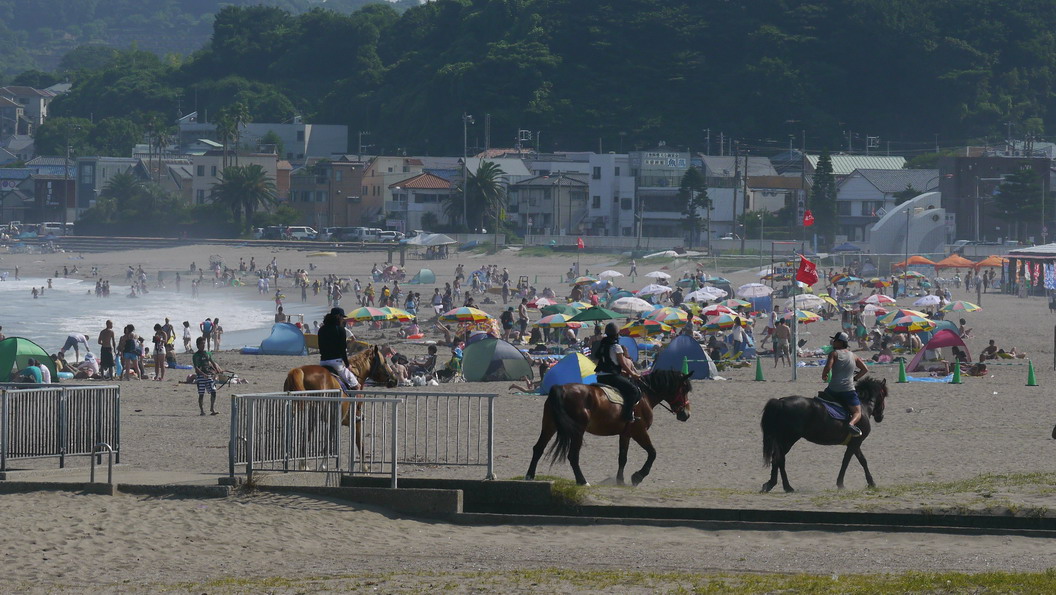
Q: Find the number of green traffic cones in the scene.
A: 6